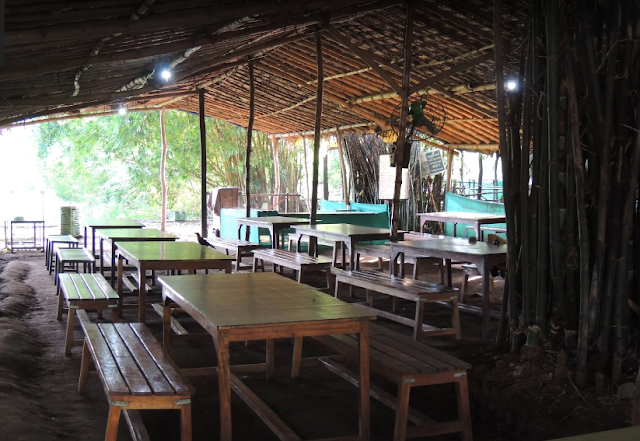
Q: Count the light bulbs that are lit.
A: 3